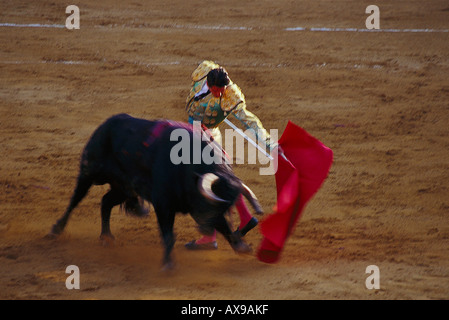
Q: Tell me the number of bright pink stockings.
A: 2